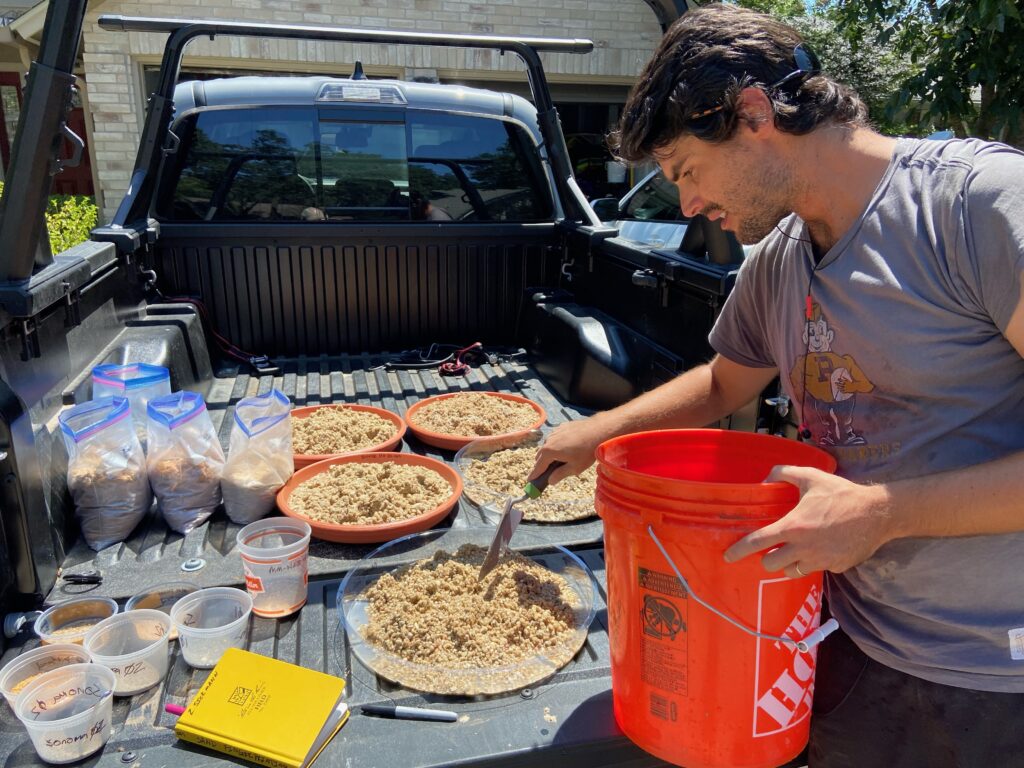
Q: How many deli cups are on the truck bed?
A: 7